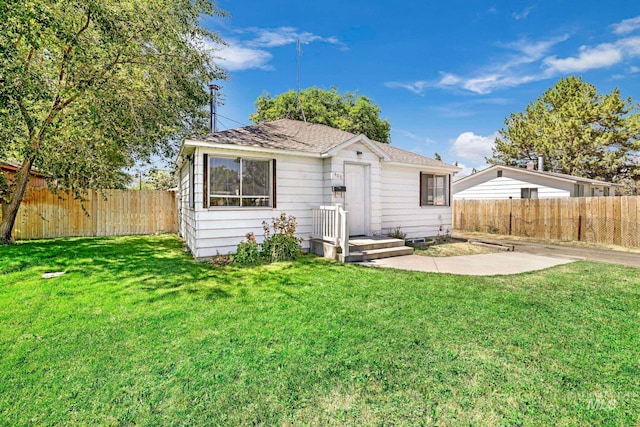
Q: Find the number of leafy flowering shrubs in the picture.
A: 2